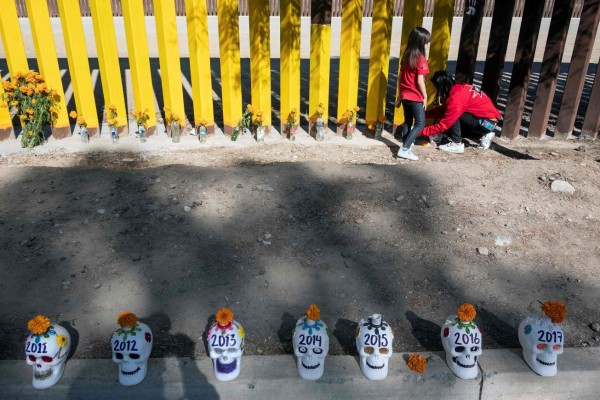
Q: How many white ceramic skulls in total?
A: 7